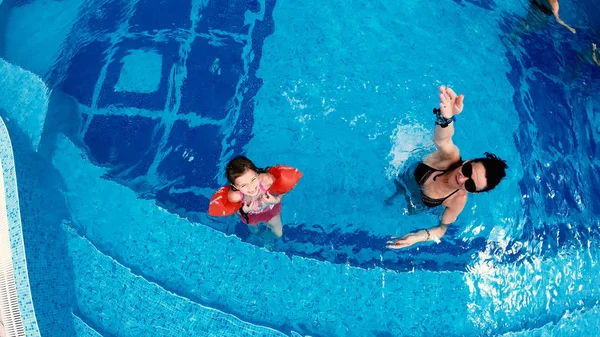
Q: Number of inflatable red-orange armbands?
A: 2